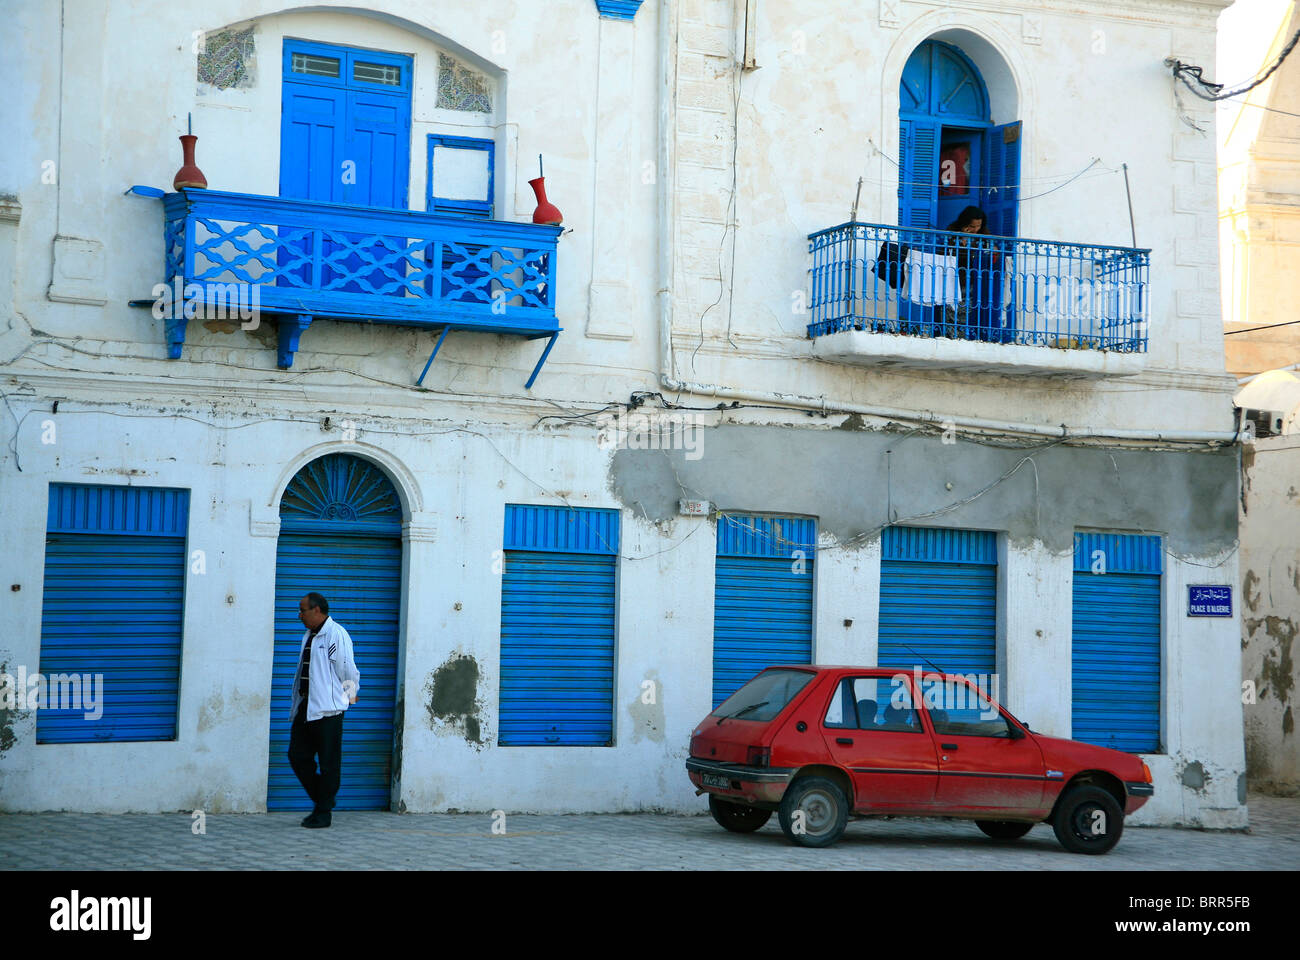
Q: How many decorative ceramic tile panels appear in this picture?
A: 2